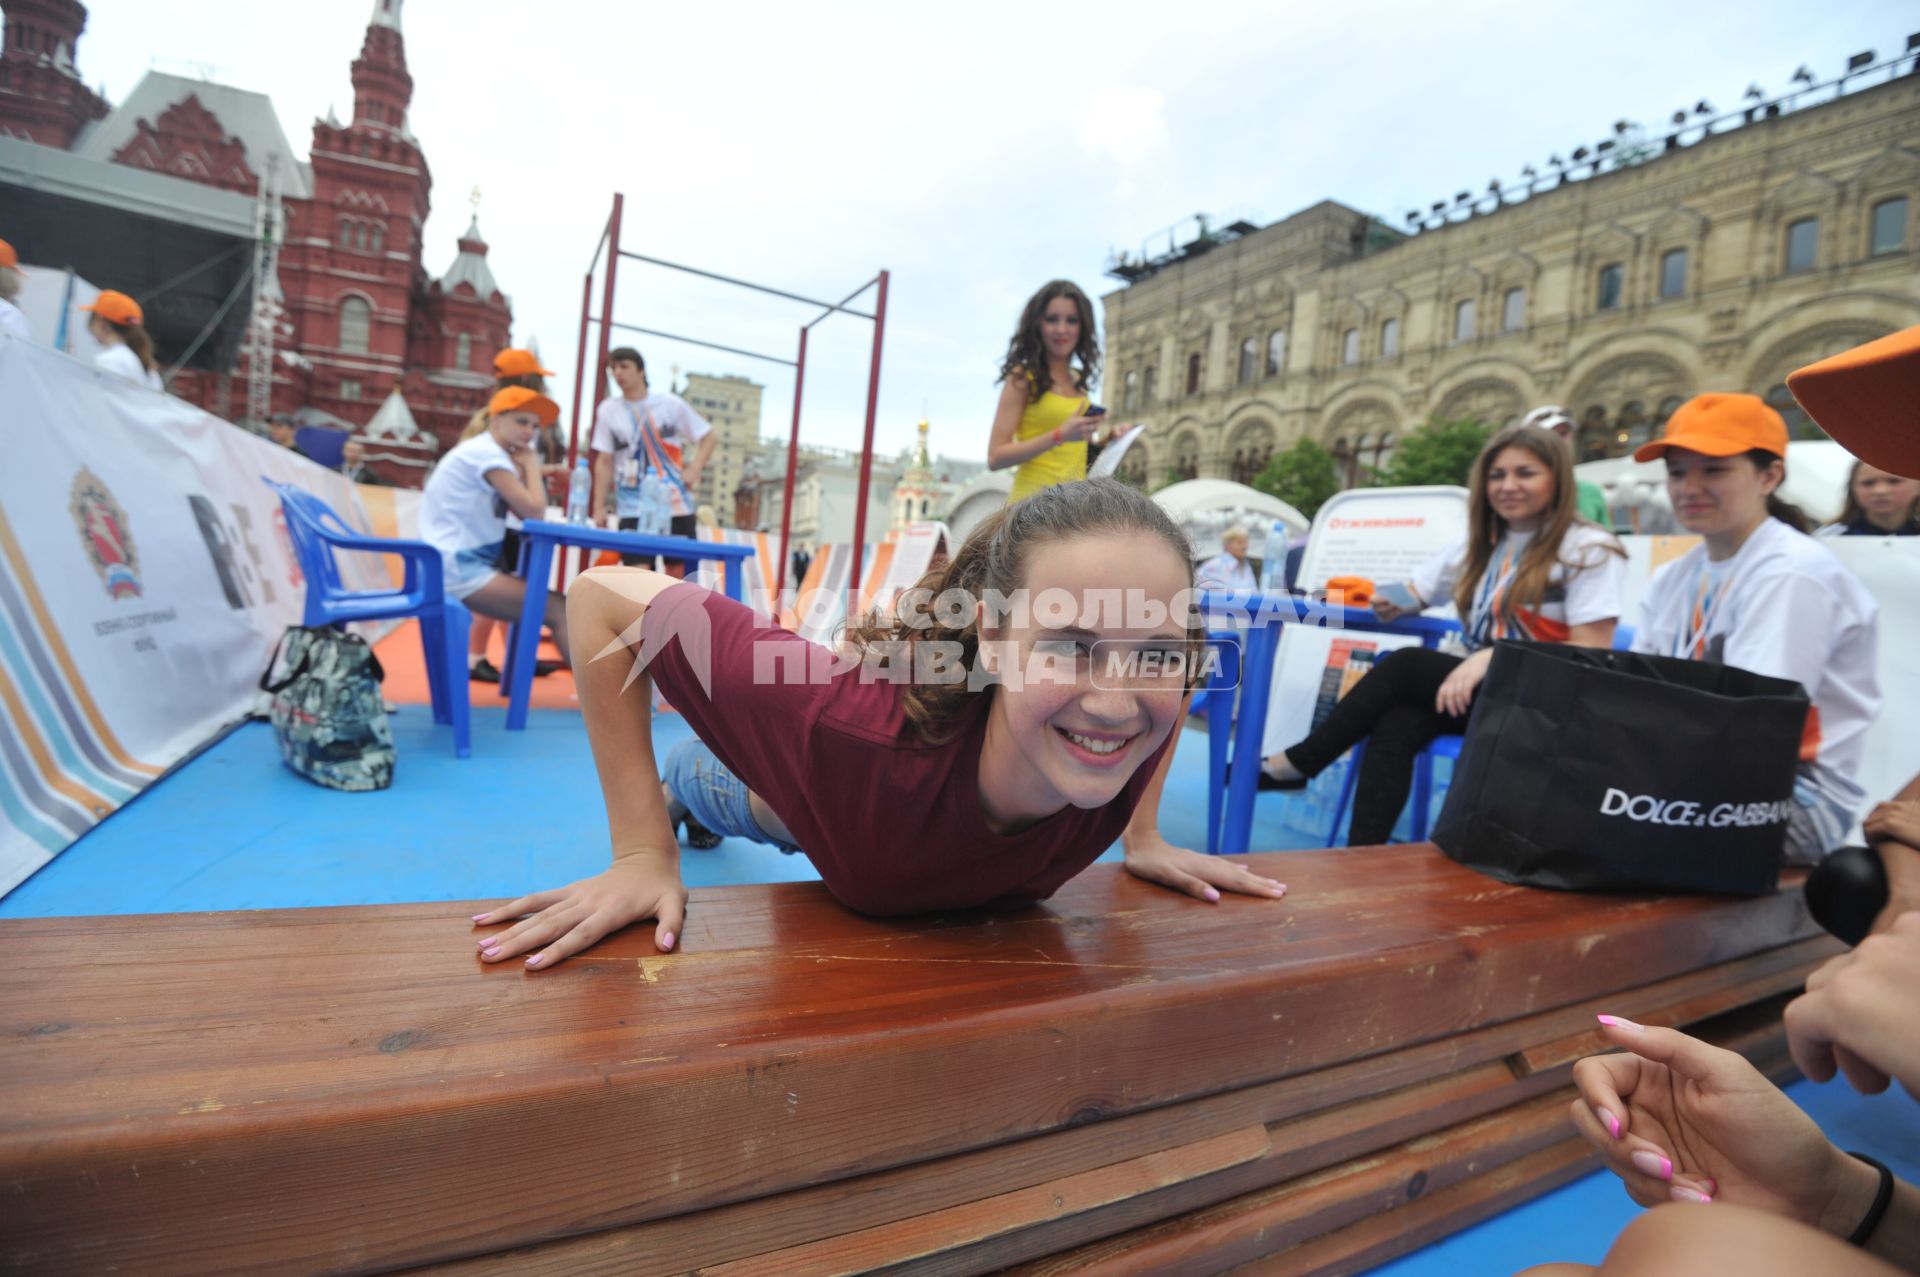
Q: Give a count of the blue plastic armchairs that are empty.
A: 1